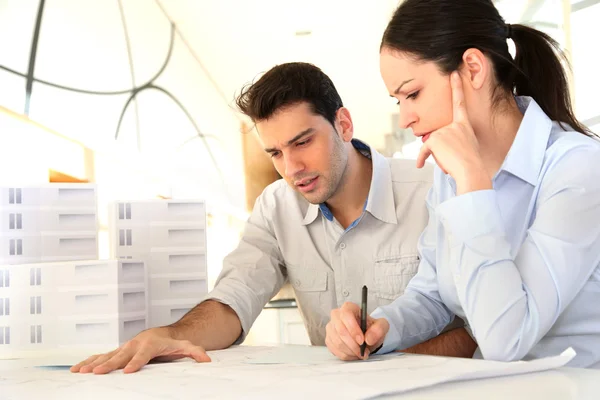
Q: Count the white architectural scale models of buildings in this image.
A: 3